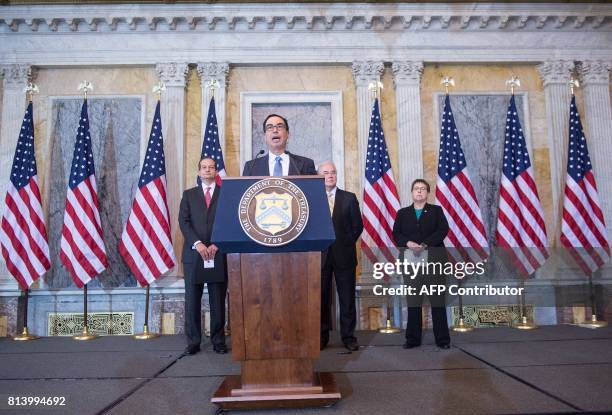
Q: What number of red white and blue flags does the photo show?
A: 8